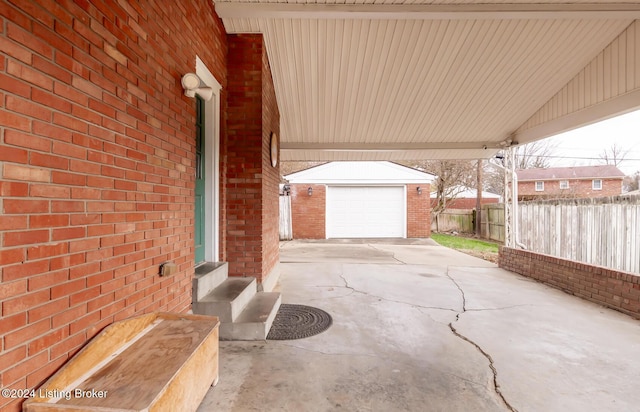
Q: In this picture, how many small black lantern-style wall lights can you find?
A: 2